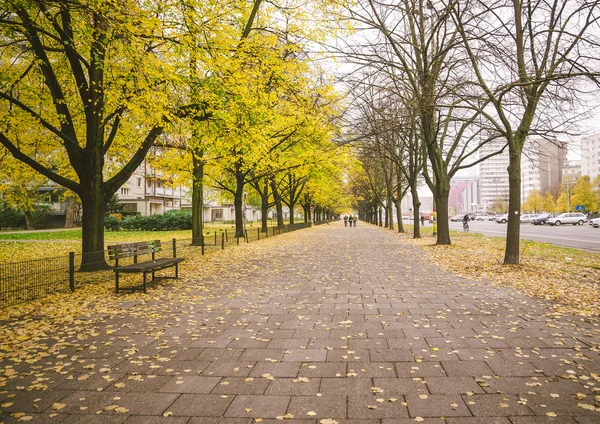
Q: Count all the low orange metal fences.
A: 0